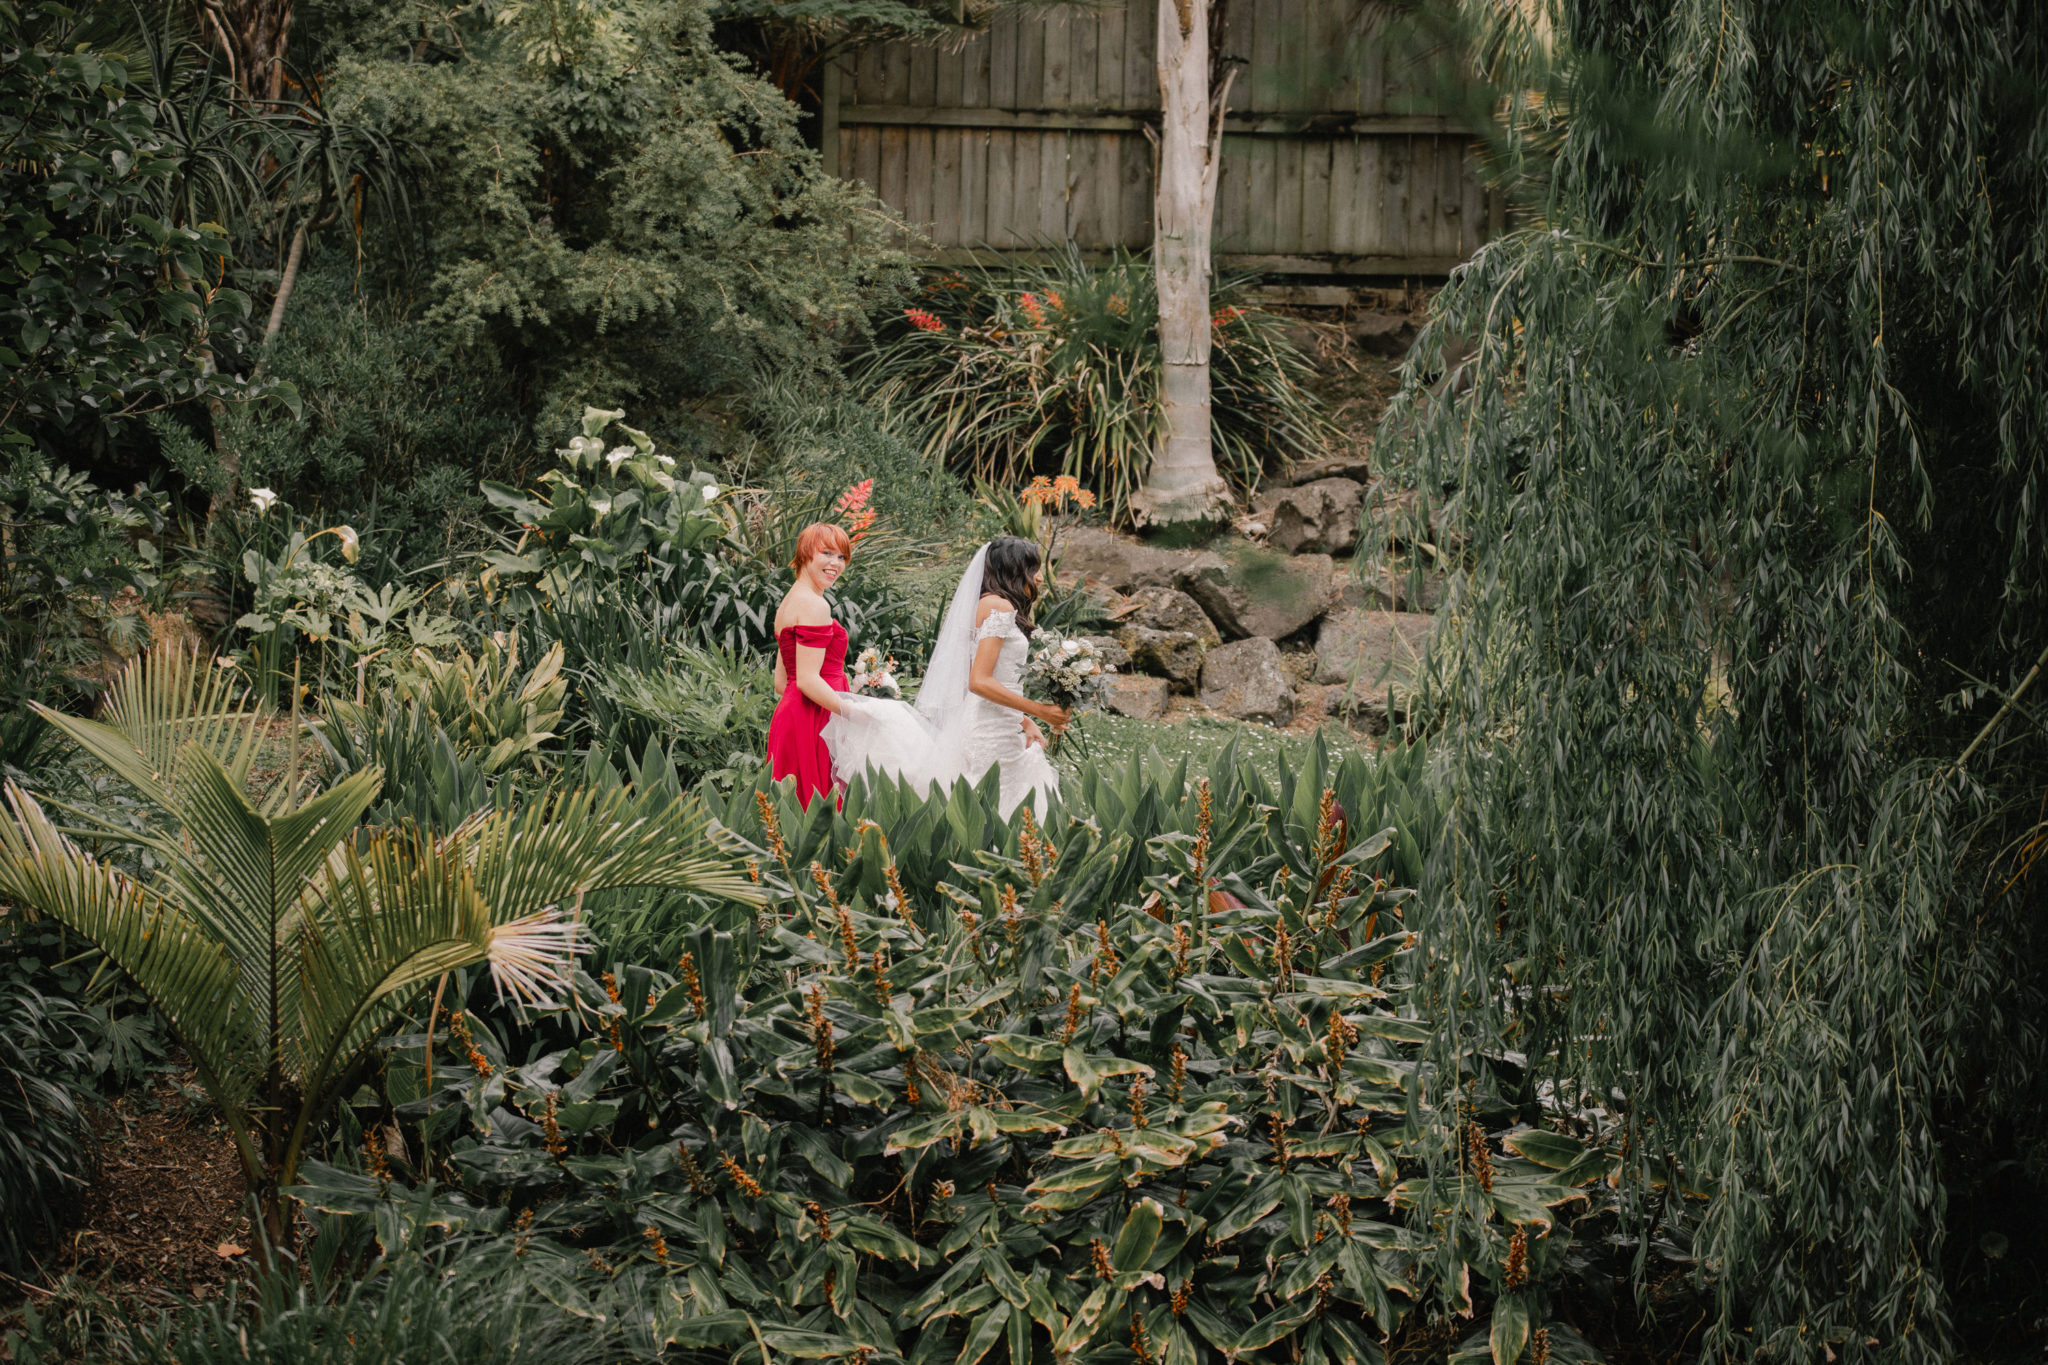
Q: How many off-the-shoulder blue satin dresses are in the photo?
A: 0